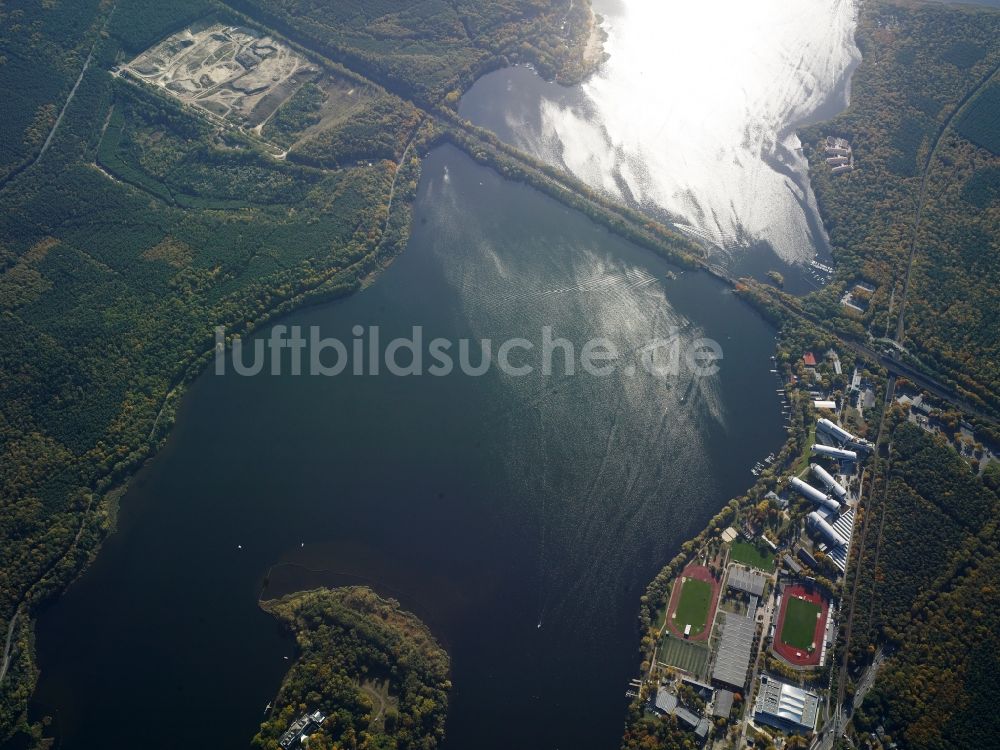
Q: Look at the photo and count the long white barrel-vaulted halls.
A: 5